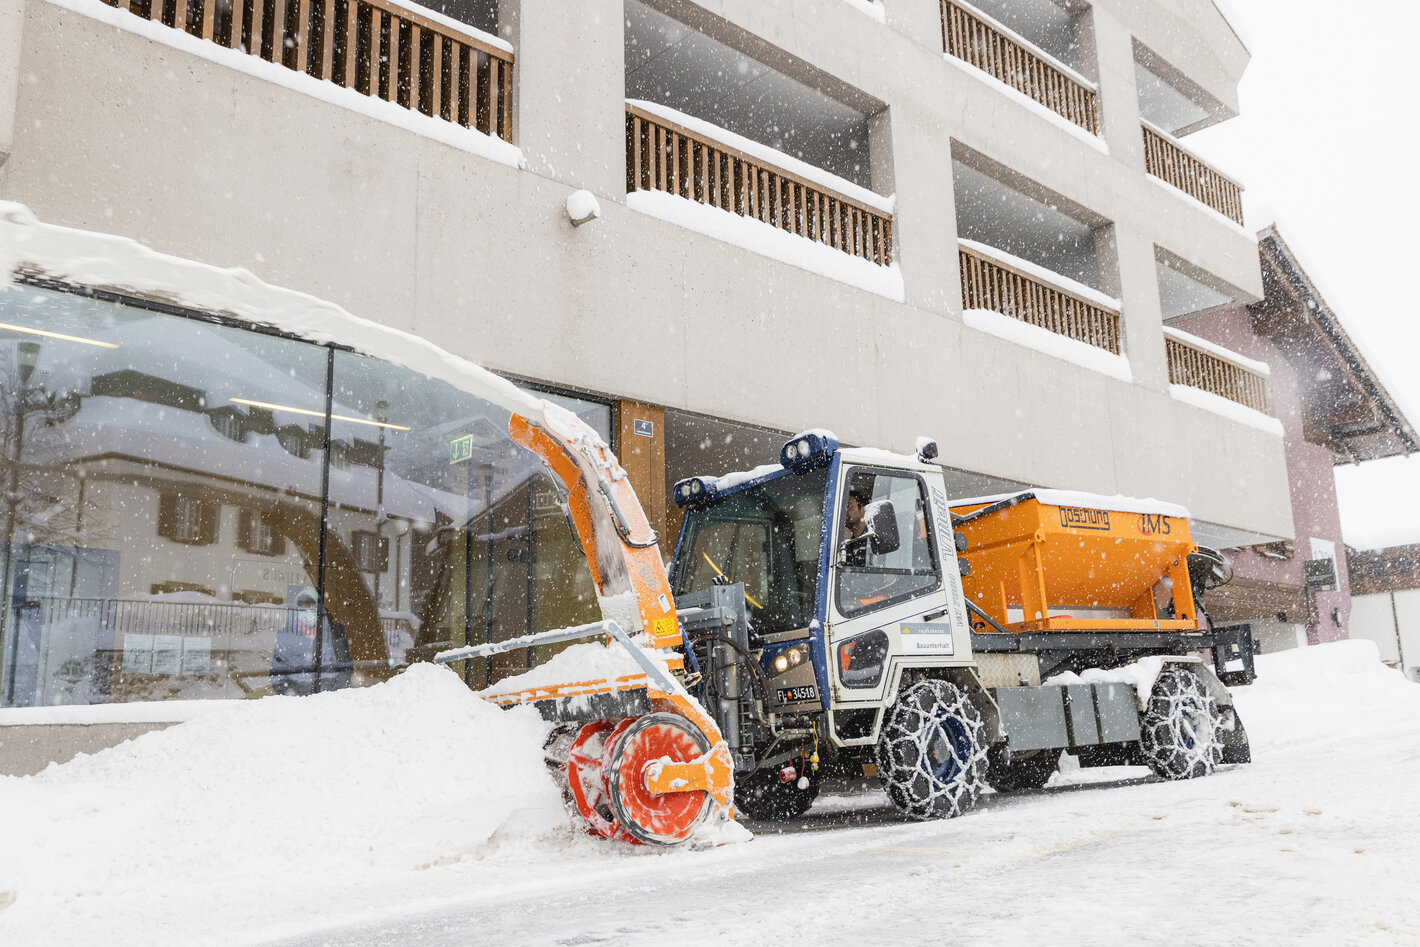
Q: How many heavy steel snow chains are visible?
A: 2